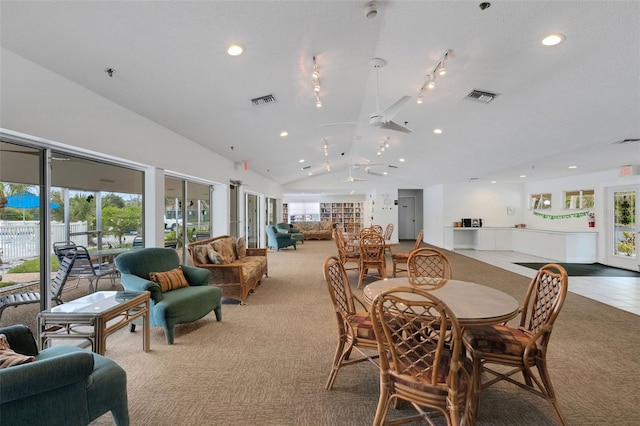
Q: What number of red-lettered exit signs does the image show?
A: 2